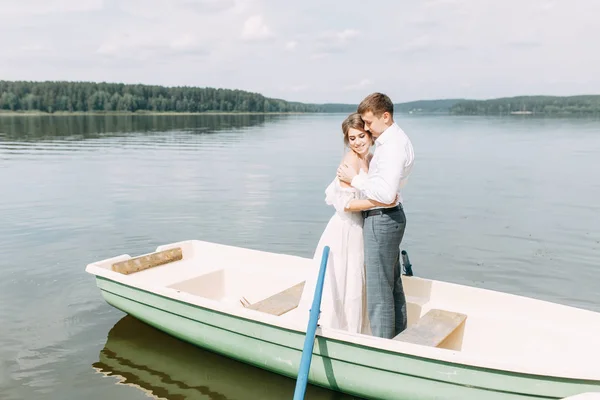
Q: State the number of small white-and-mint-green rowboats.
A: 1